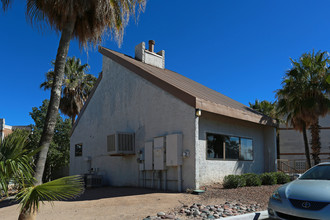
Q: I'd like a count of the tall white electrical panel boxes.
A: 3